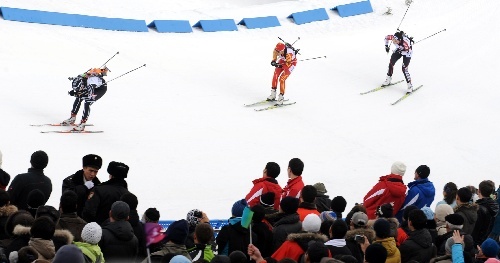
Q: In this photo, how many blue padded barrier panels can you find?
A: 6